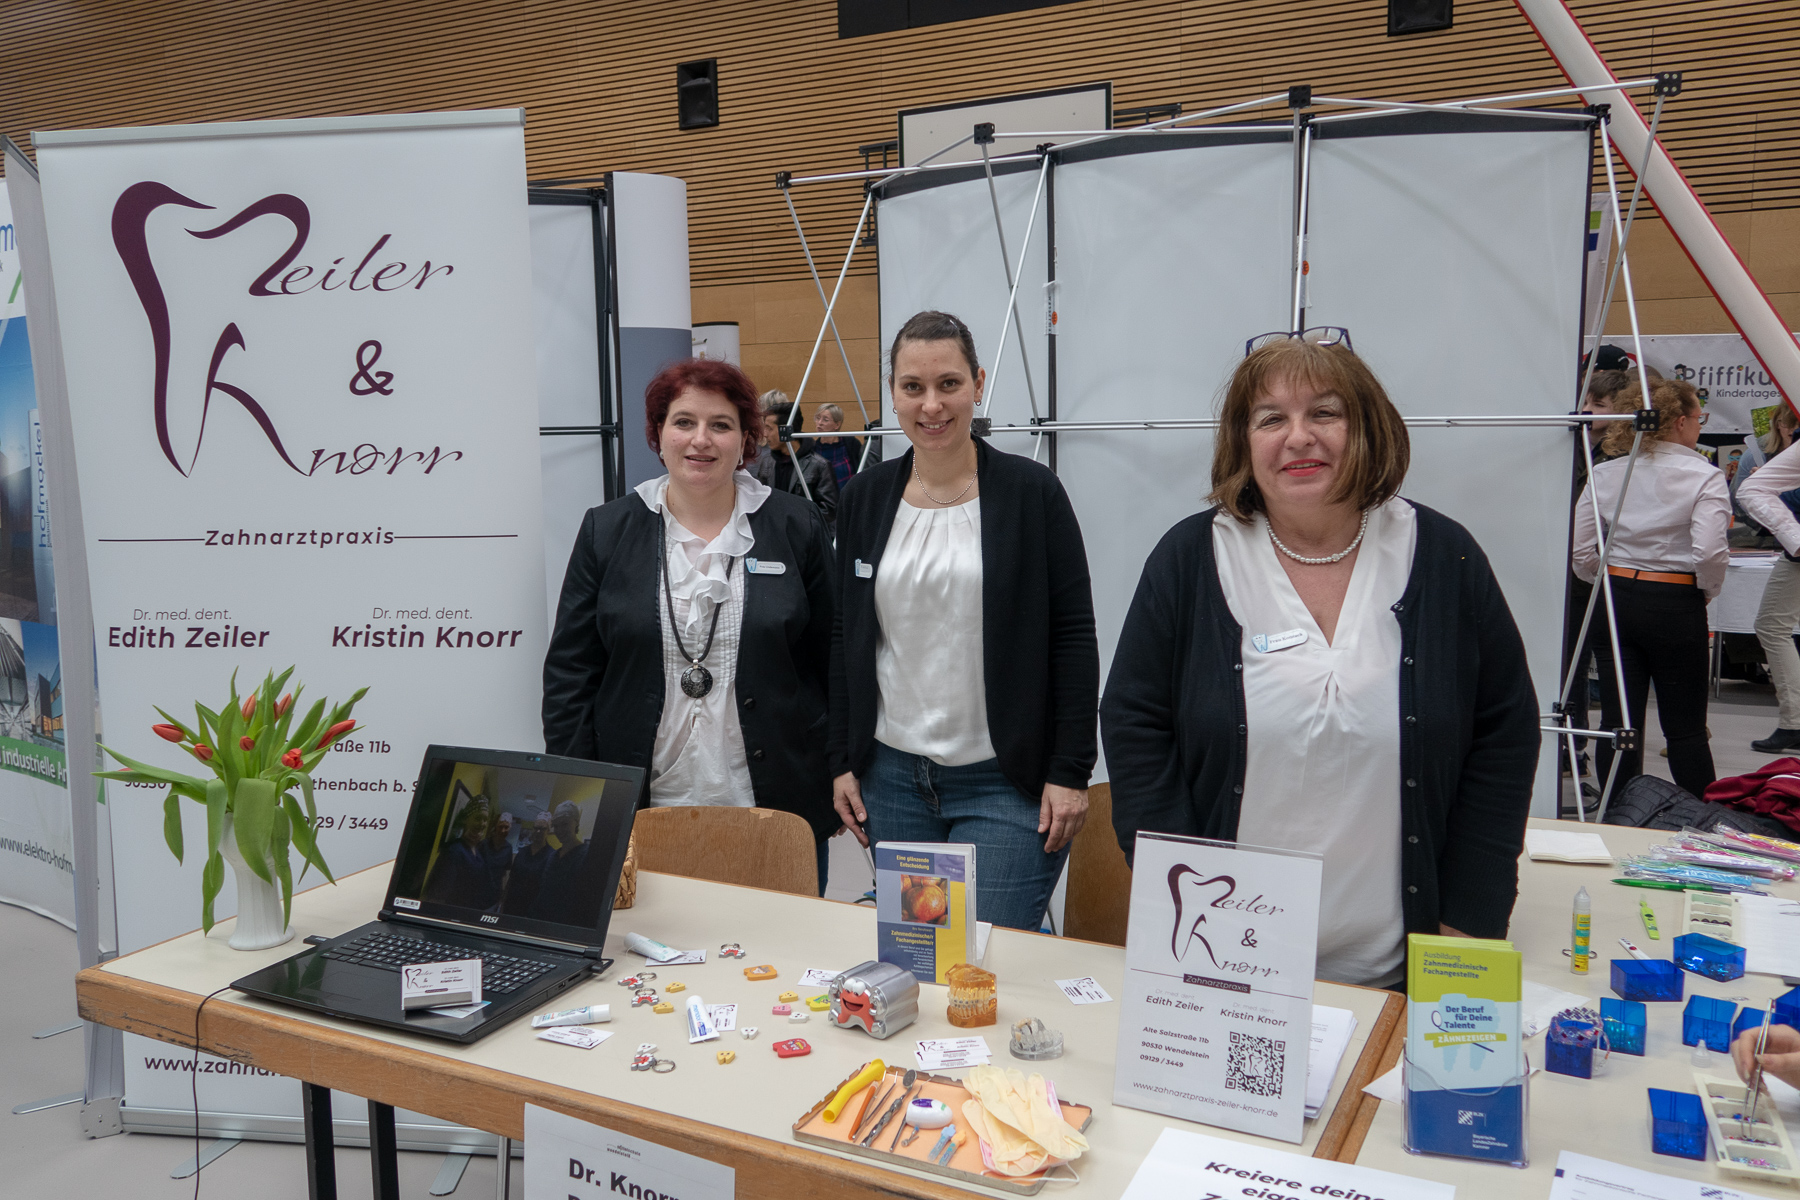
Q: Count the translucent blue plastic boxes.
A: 8